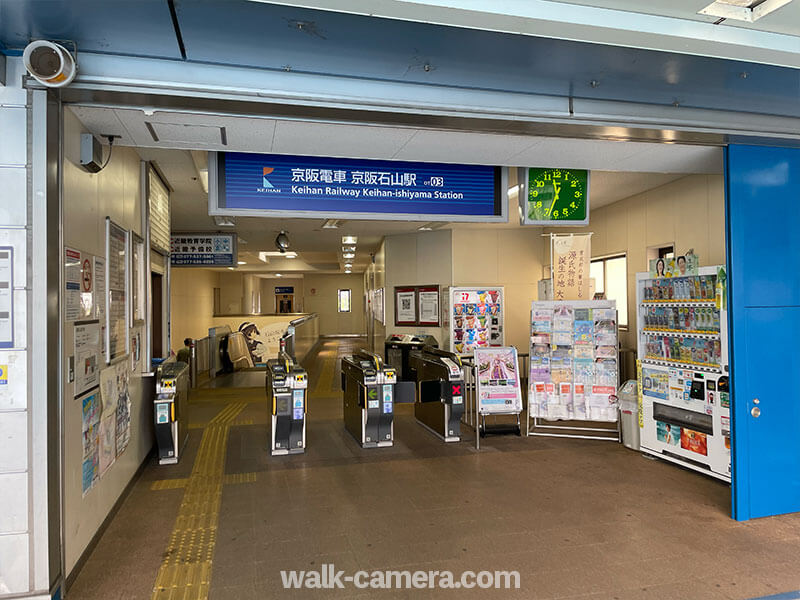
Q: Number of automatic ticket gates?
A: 4